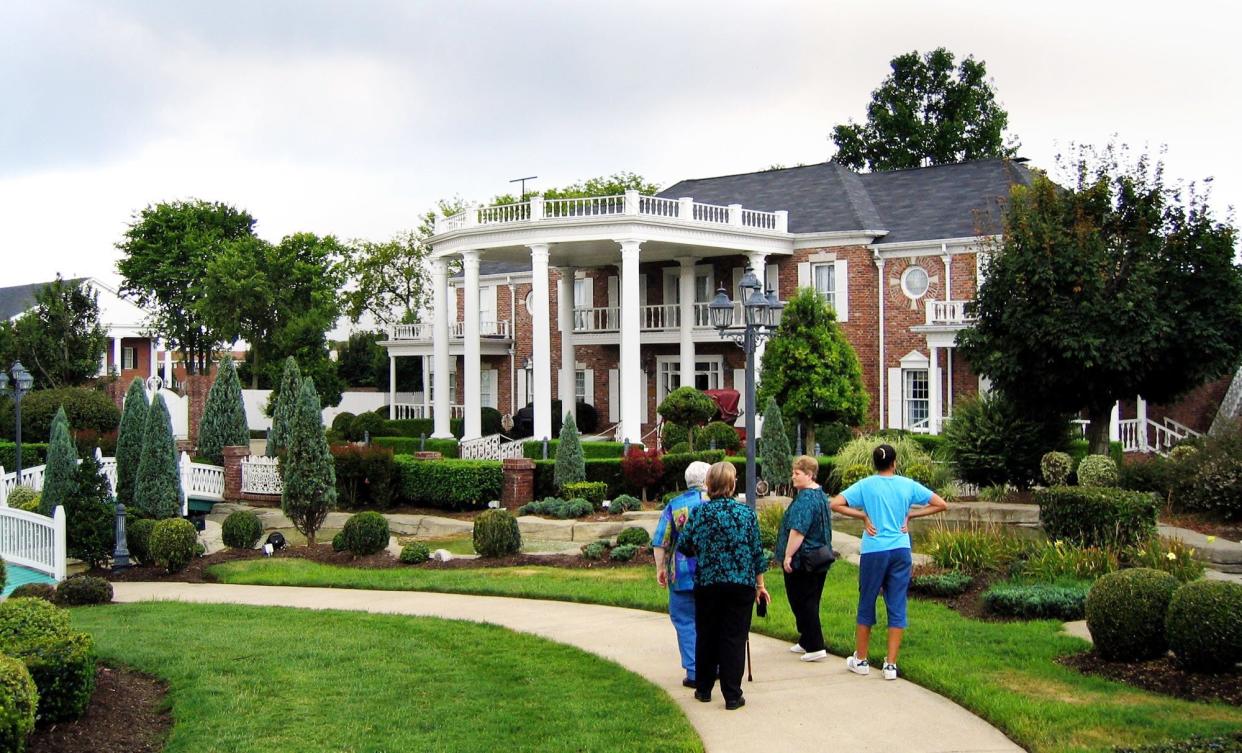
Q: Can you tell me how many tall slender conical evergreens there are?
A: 8